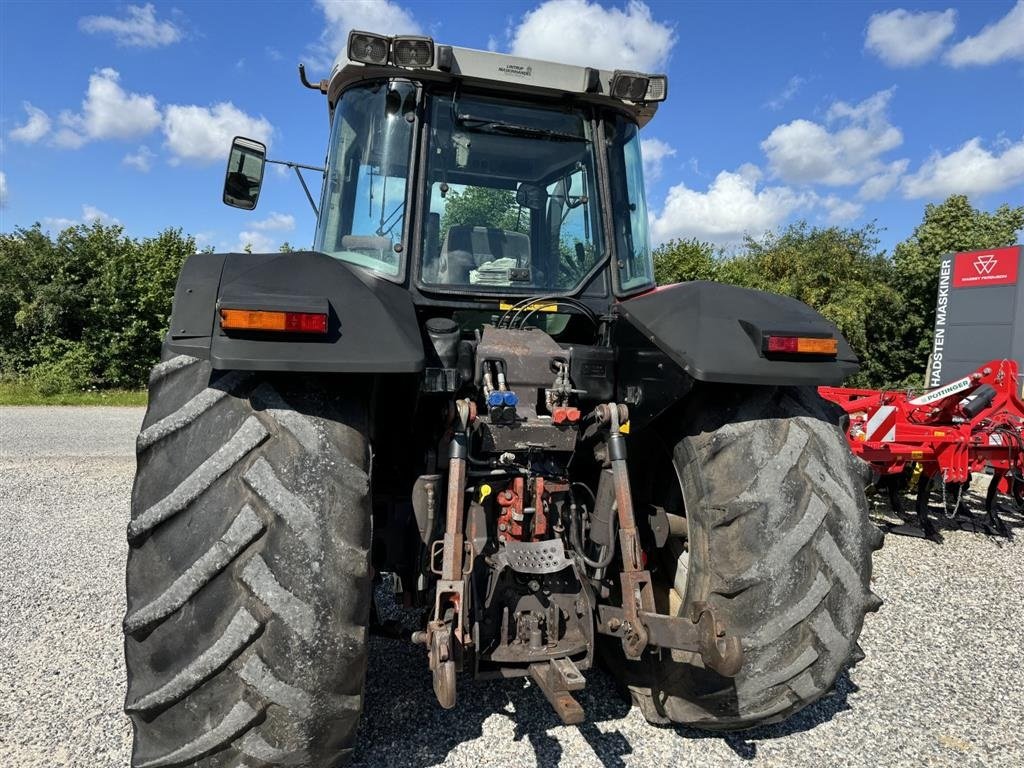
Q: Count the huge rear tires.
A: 2